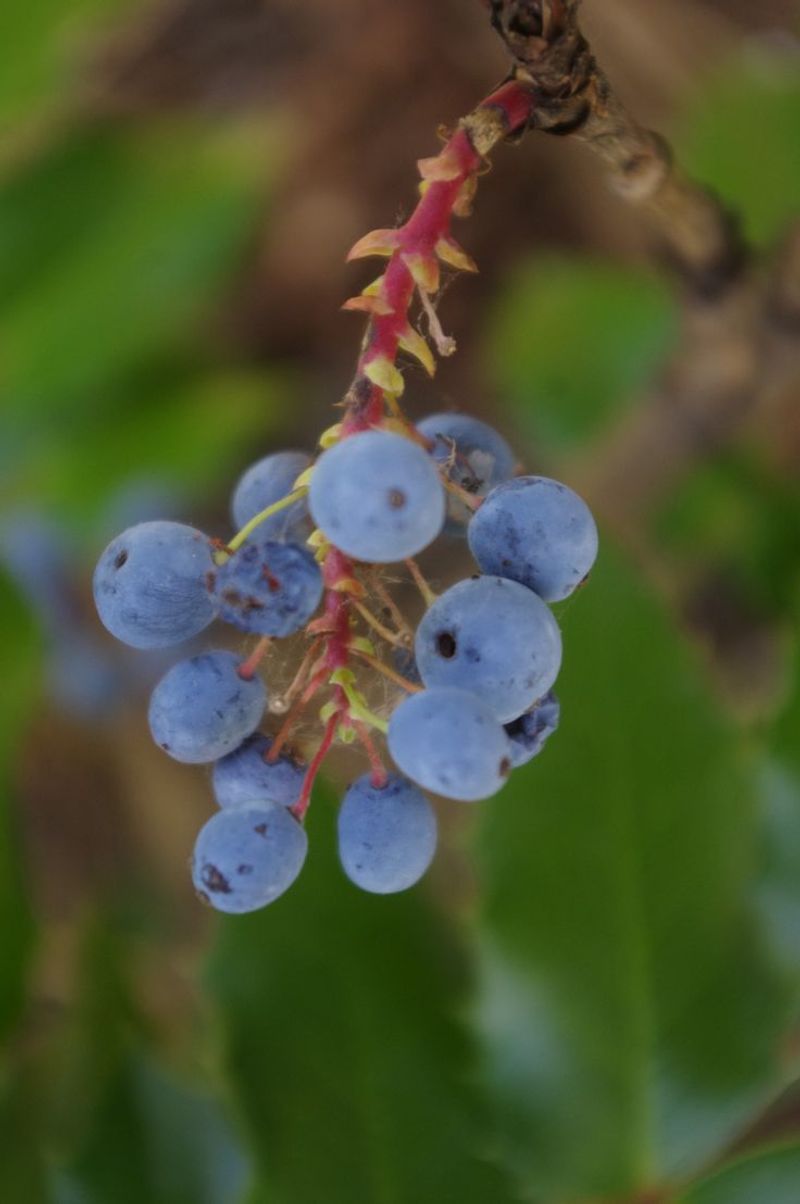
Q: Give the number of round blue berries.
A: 13